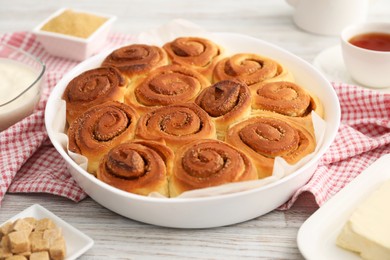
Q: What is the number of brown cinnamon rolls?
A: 12